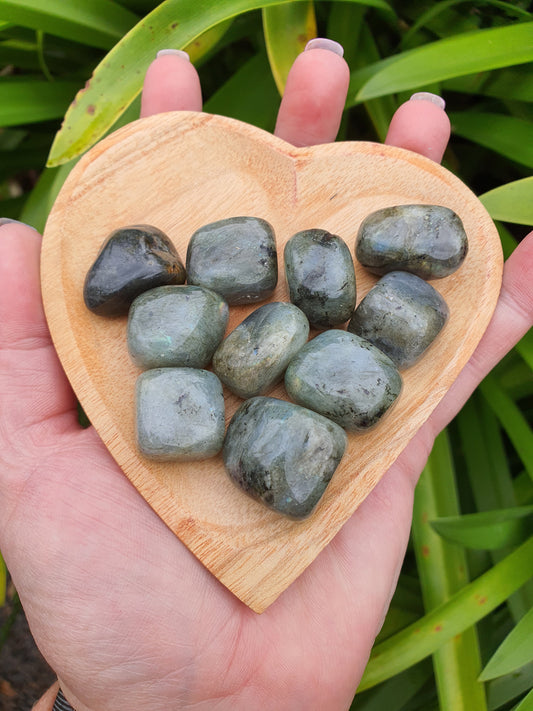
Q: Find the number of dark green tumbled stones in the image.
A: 10